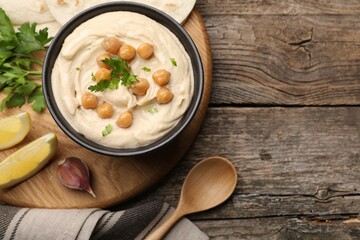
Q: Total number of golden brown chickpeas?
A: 11